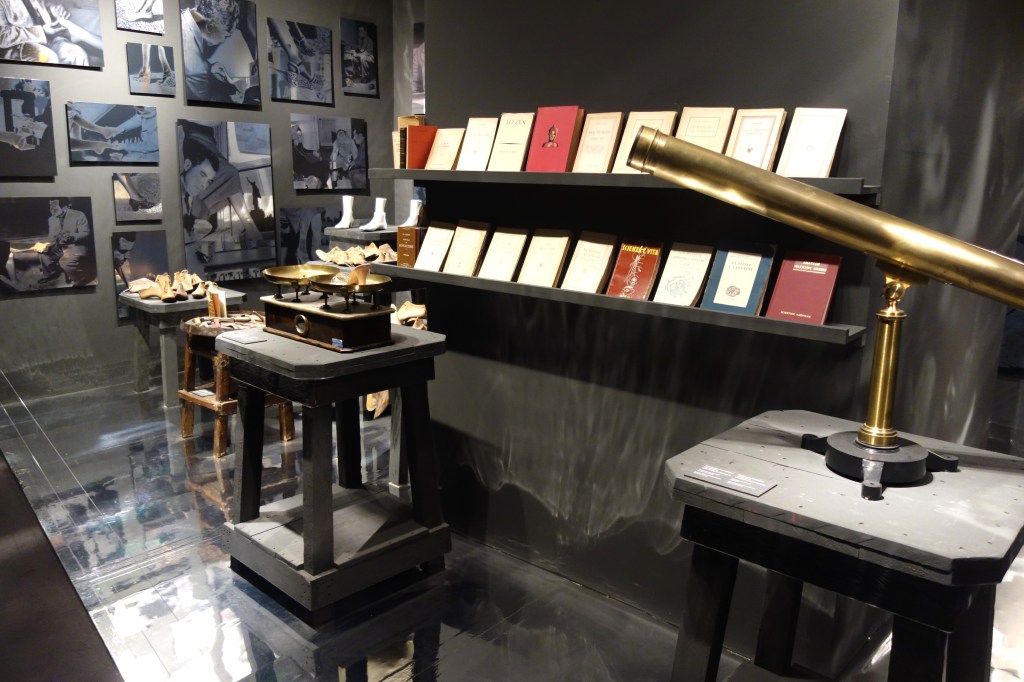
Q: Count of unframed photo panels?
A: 14